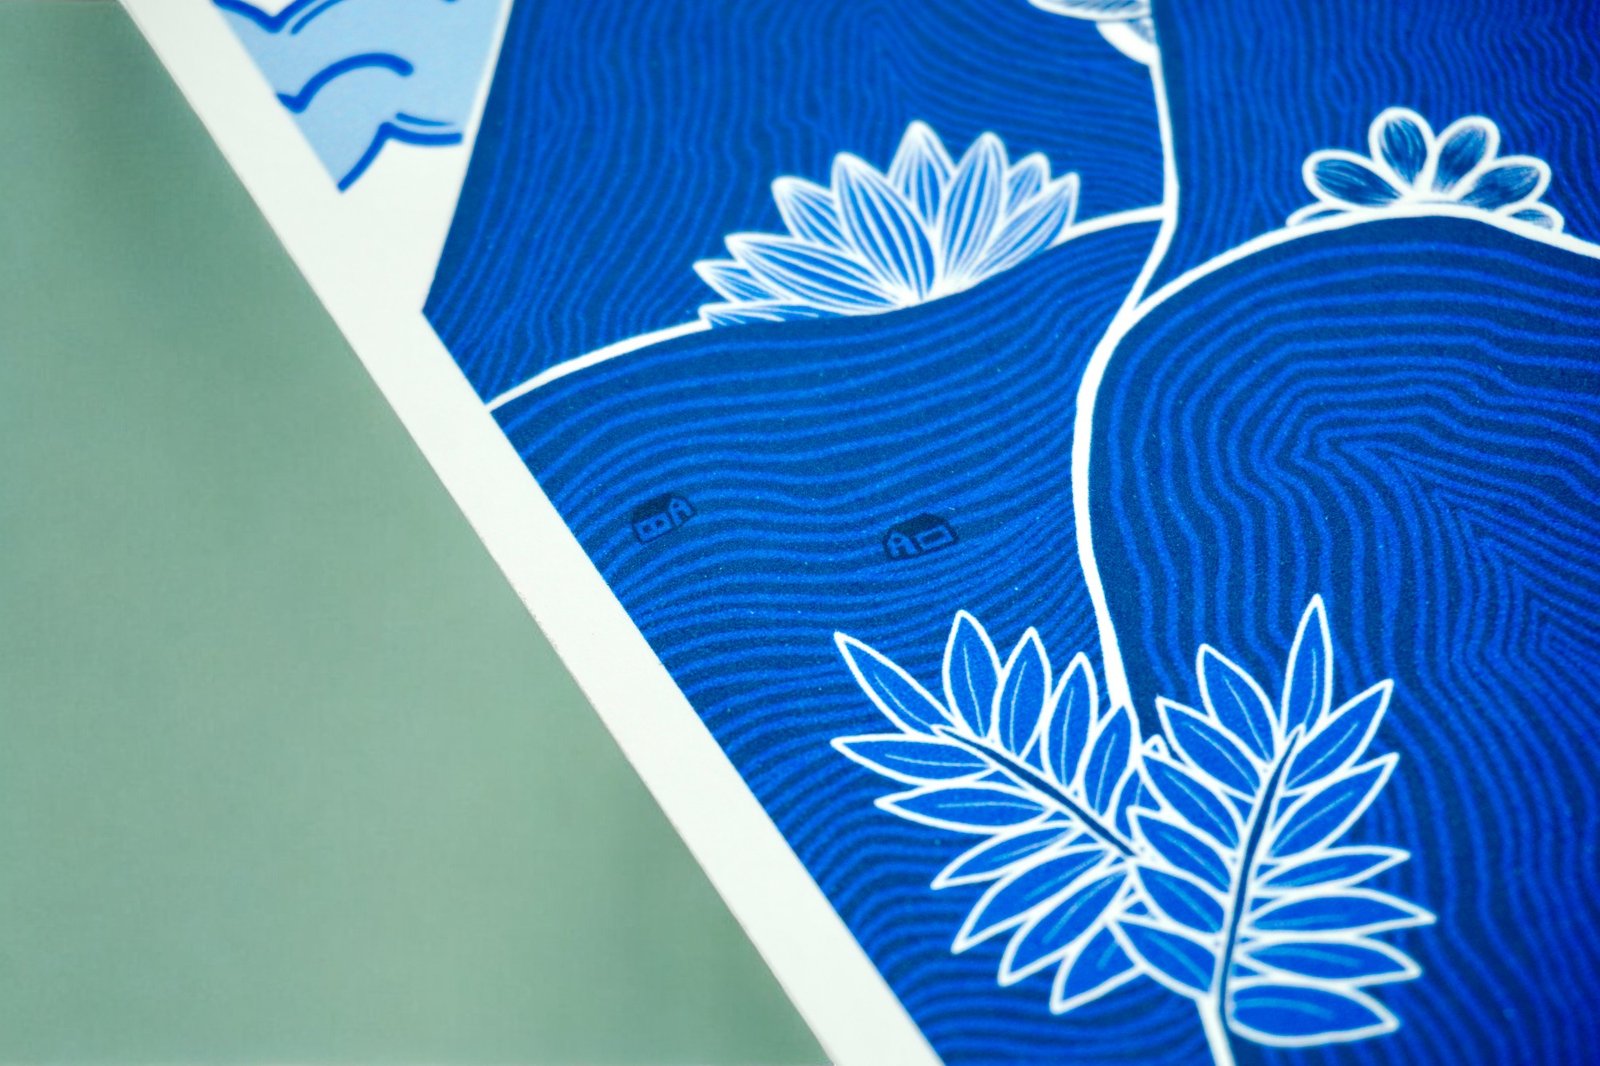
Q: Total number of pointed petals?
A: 9